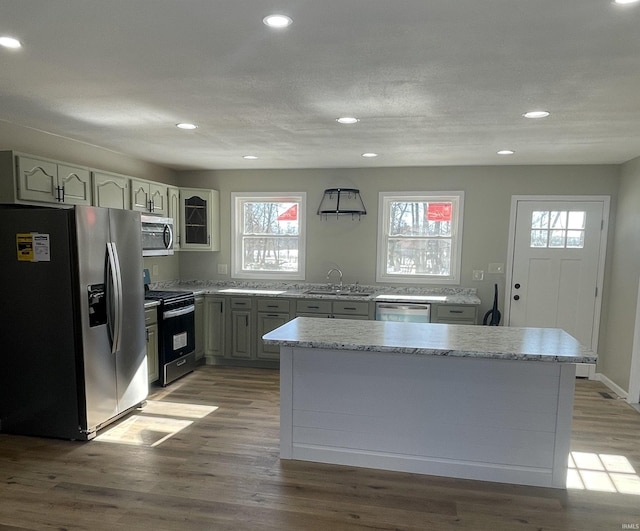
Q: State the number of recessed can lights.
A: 9